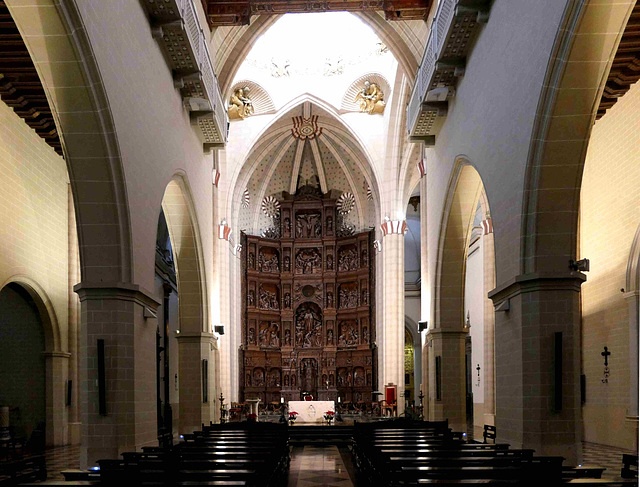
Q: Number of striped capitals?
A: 5